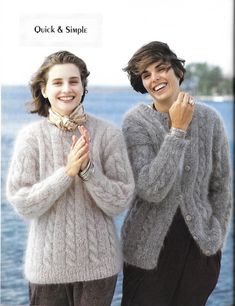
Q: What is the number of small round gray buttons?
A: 5